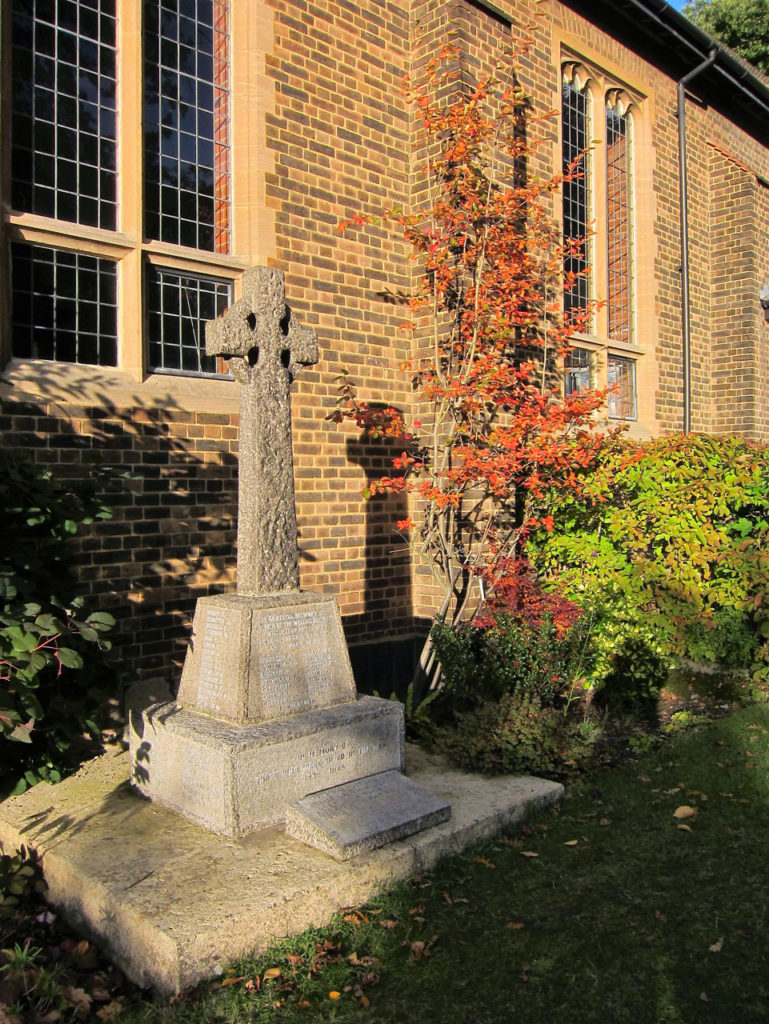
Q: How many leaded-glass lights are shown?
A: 8